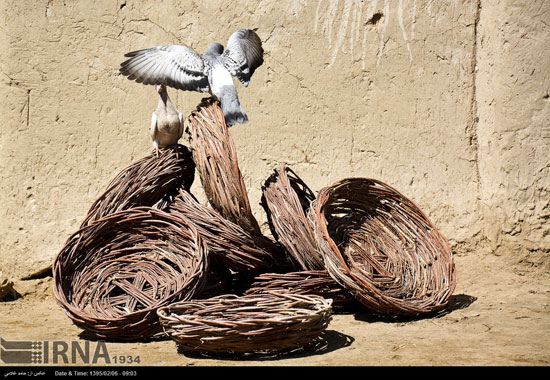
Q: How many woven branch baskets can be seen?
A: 8